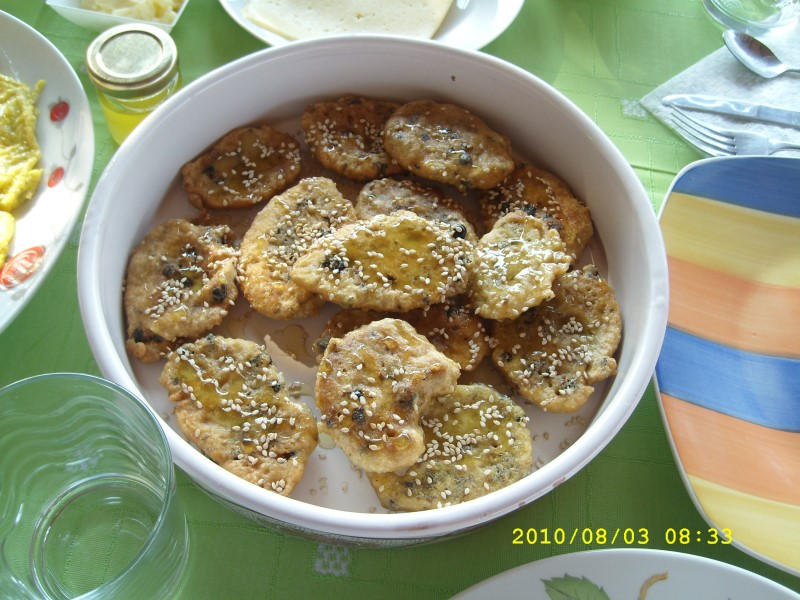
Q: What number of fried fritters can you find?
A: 14